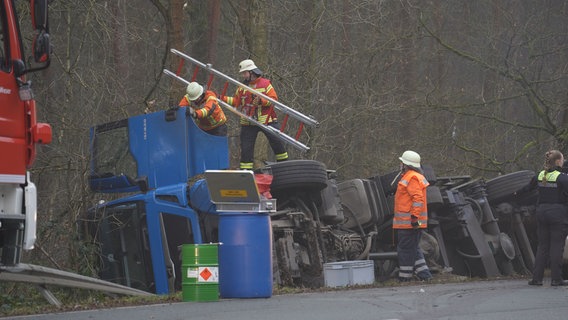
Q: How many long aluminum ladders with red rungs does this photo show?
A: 1